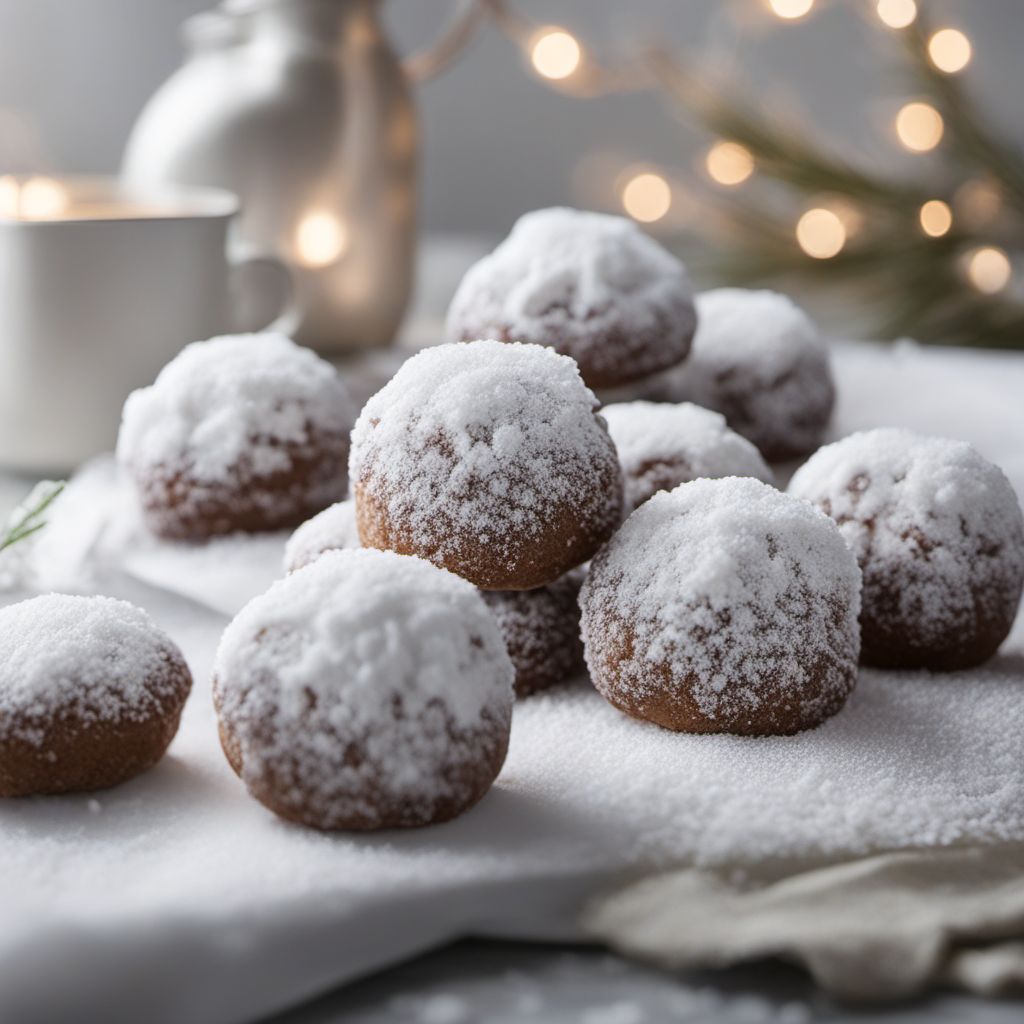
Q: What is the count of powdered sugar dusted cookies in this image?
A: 11